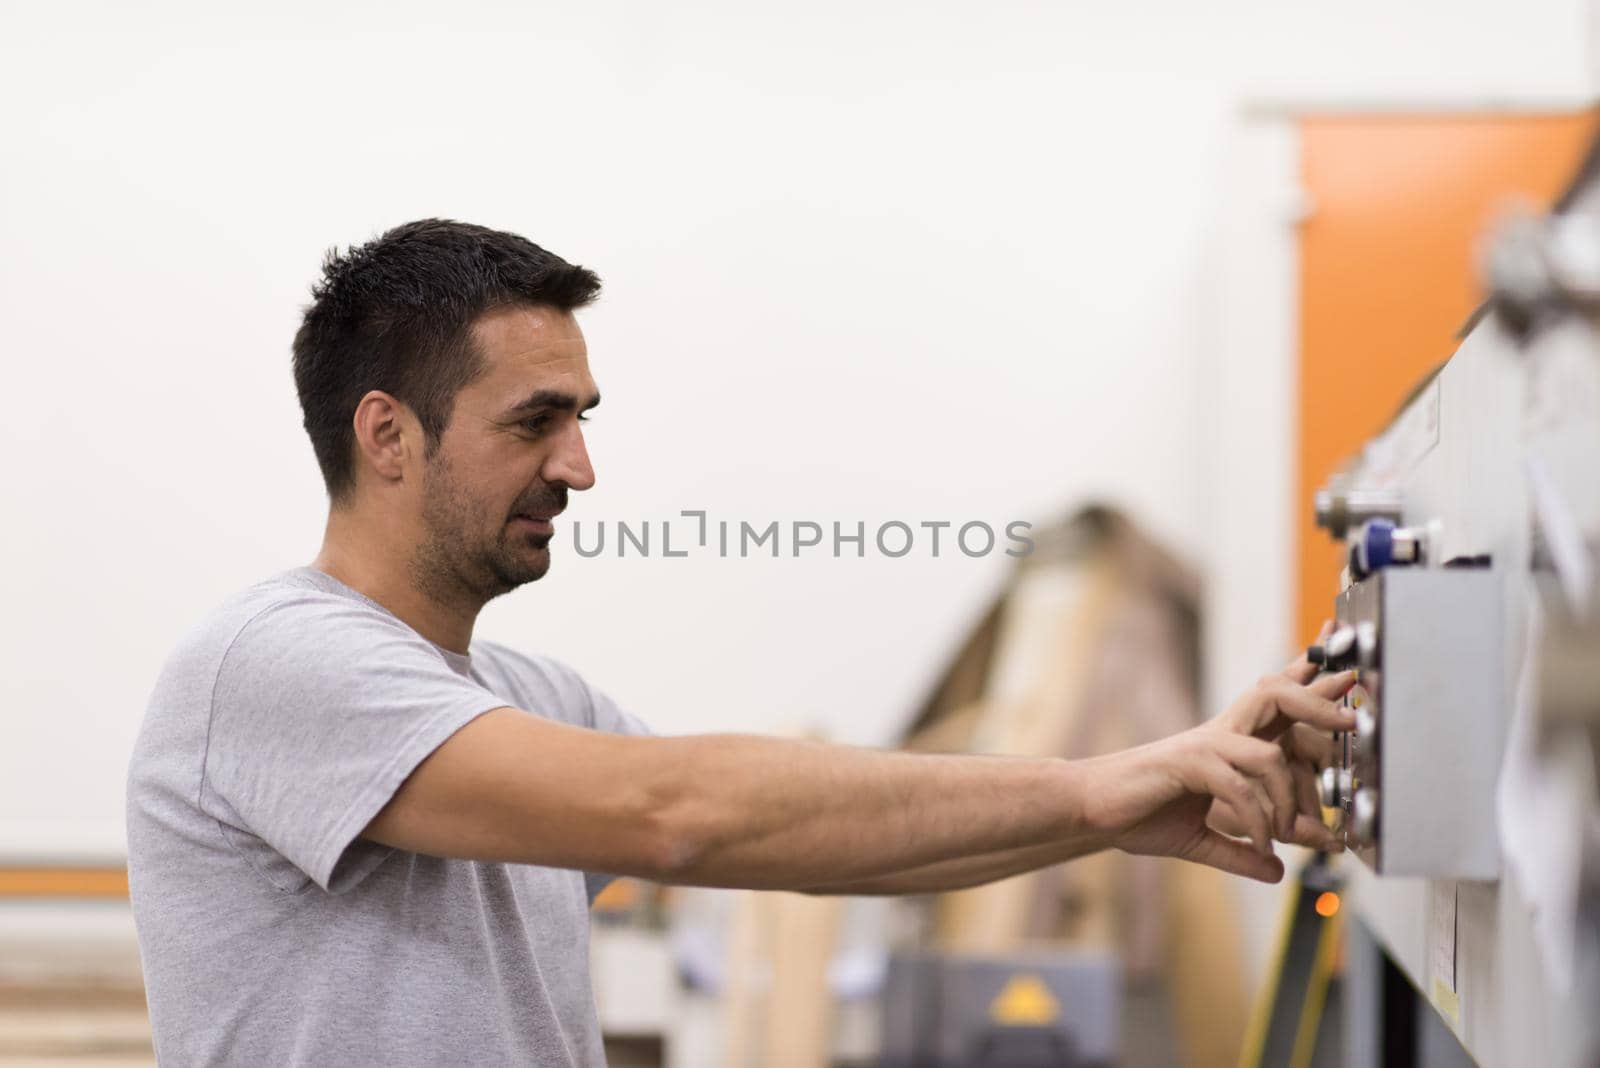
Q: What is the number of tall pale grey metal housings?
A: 1